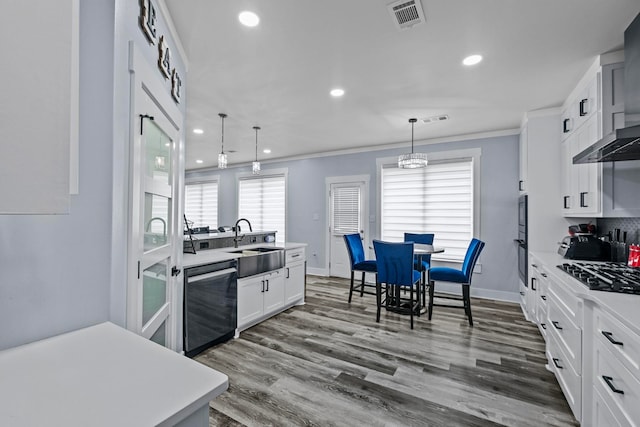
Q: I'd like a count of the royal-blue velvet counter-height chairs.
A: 4